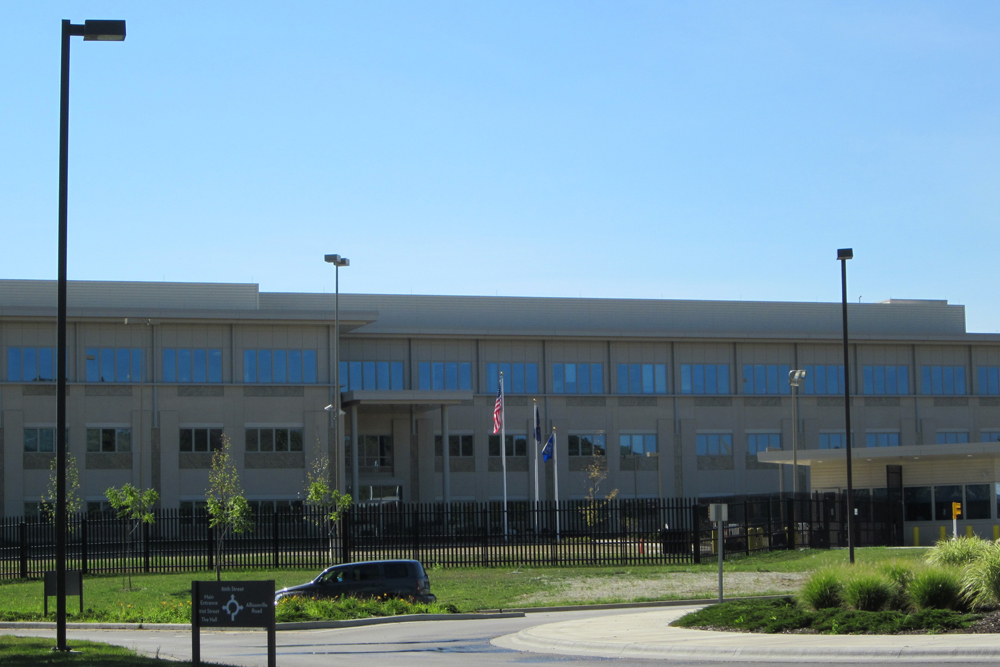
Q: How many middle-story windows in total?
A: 15